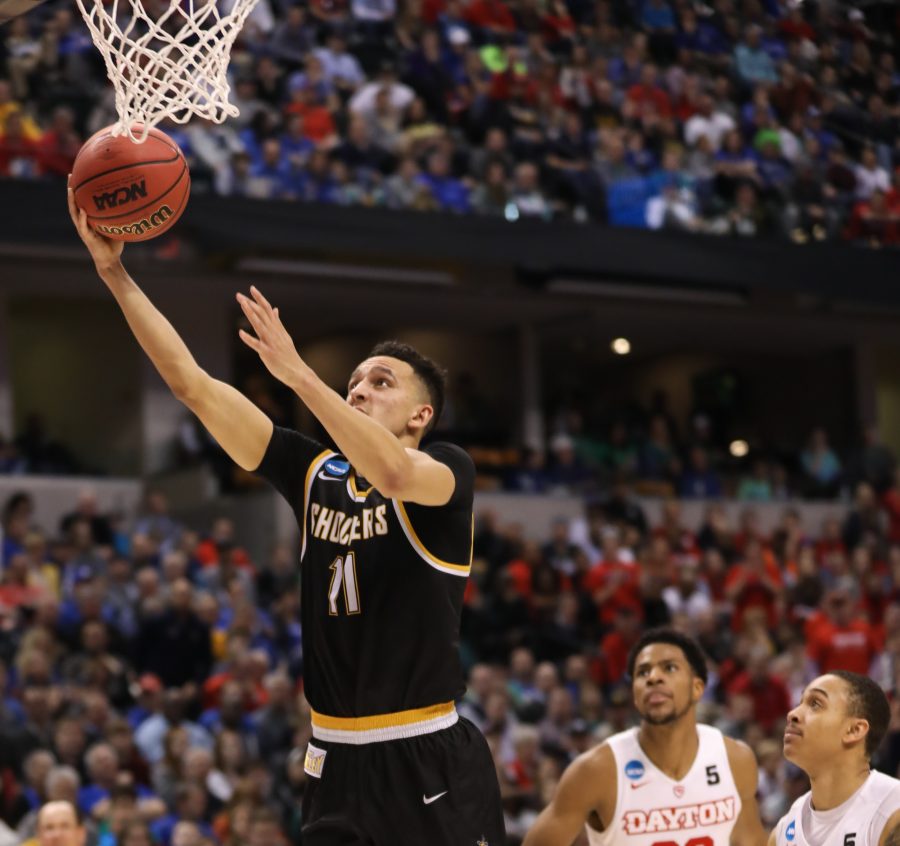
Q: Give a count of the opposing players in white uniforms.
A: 2